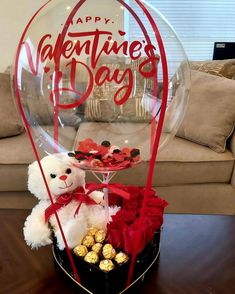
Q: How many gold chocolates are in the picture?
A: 9